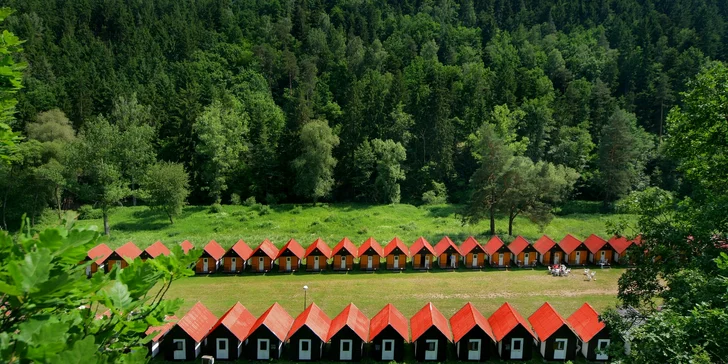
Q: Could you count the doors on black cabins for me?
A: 11